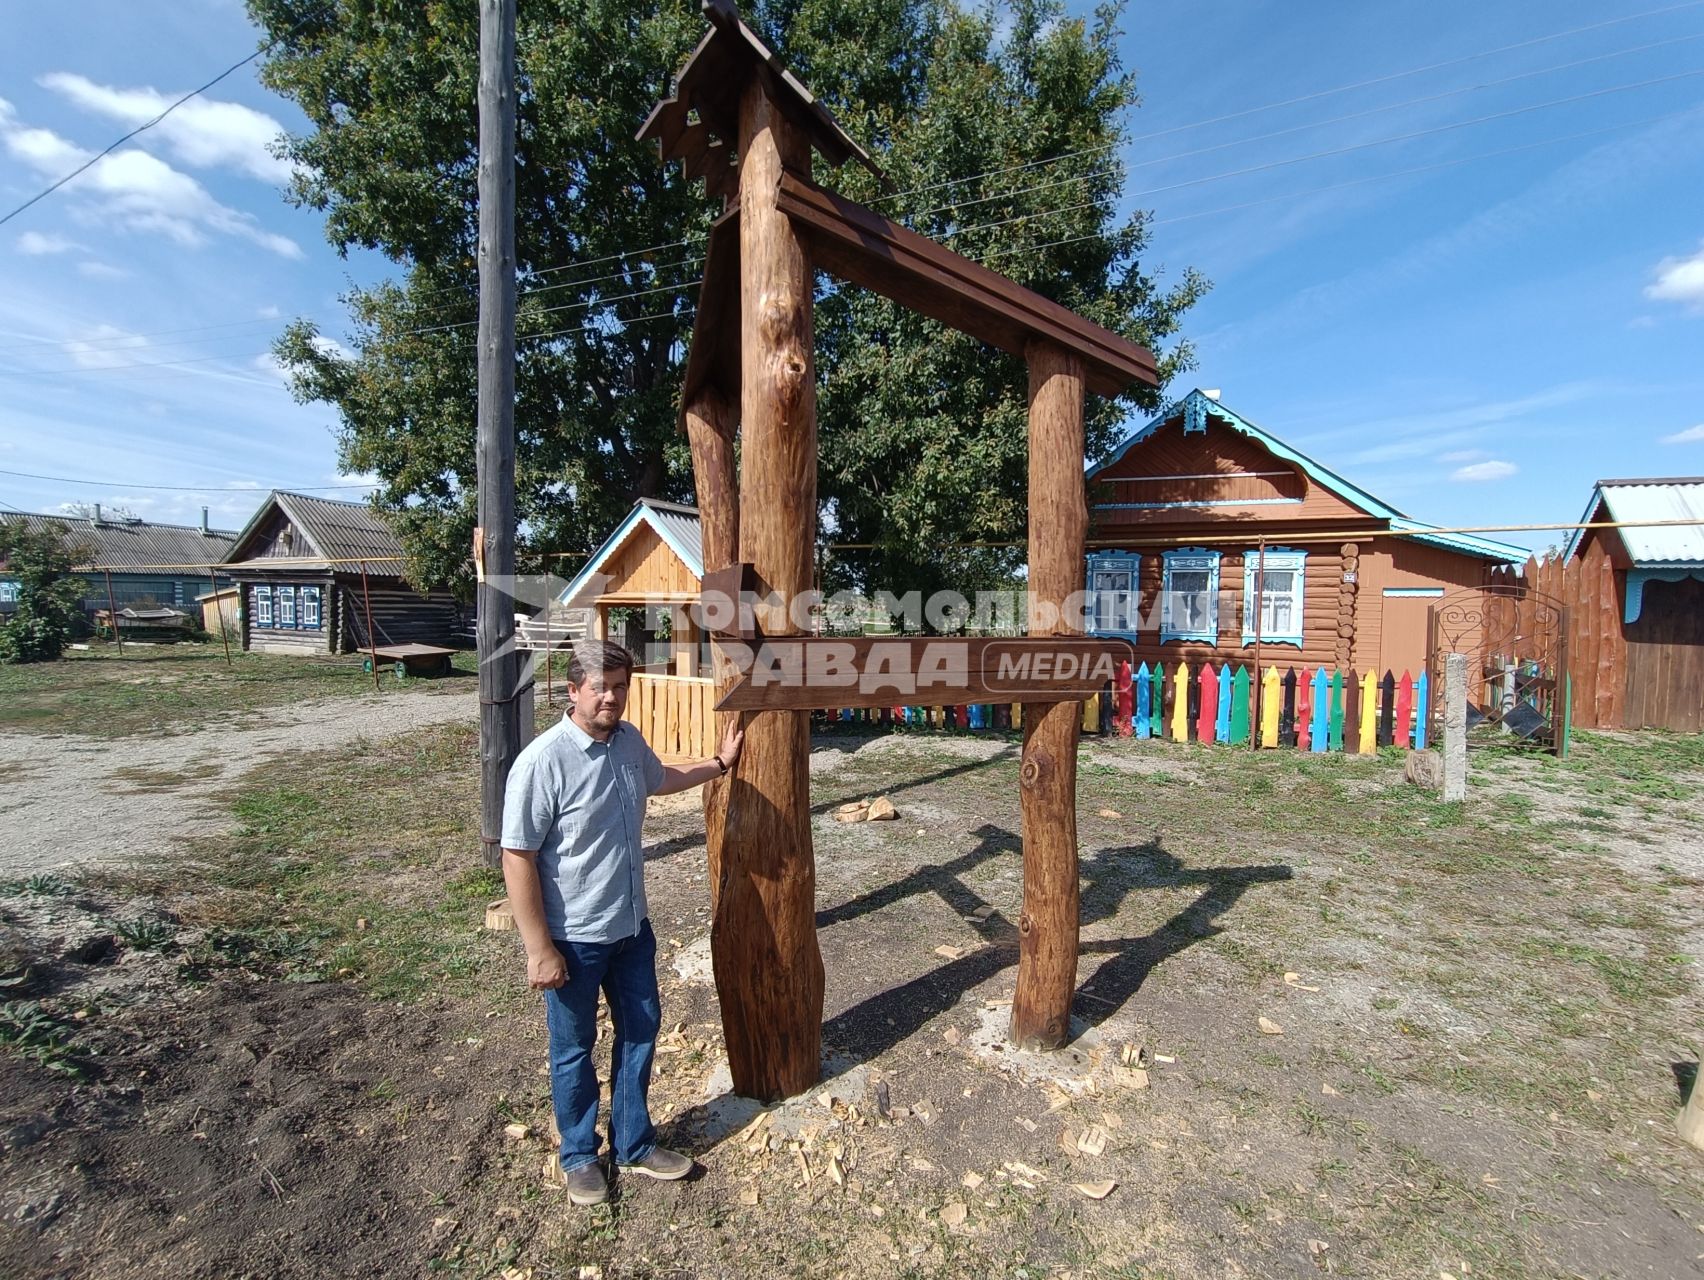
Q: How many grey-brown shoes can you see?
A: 2